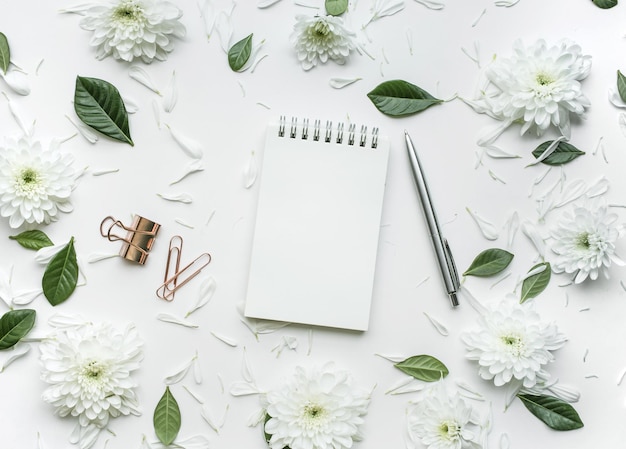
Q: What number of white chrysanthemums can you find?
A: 9